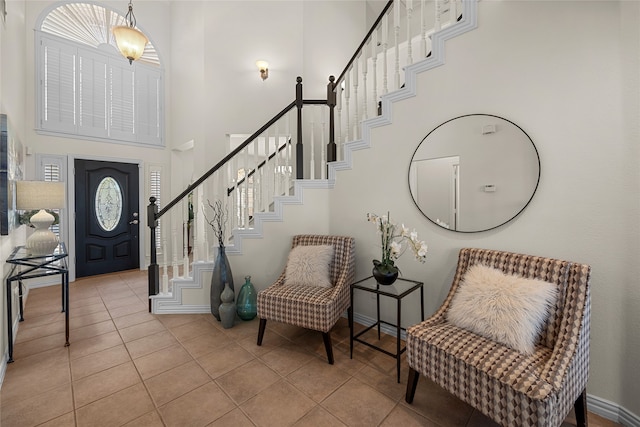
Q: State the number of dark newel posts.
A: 3